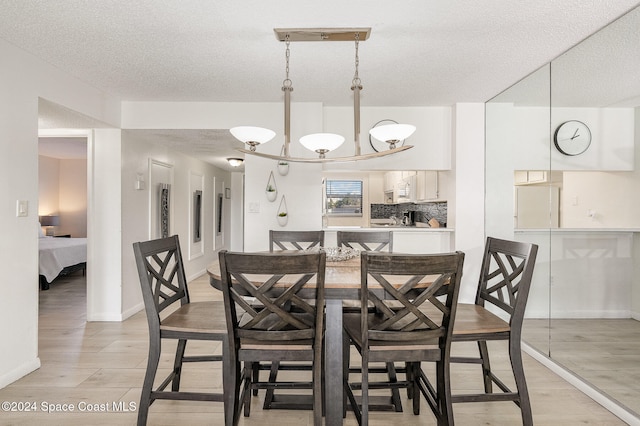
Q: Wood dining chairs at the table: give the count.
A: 6